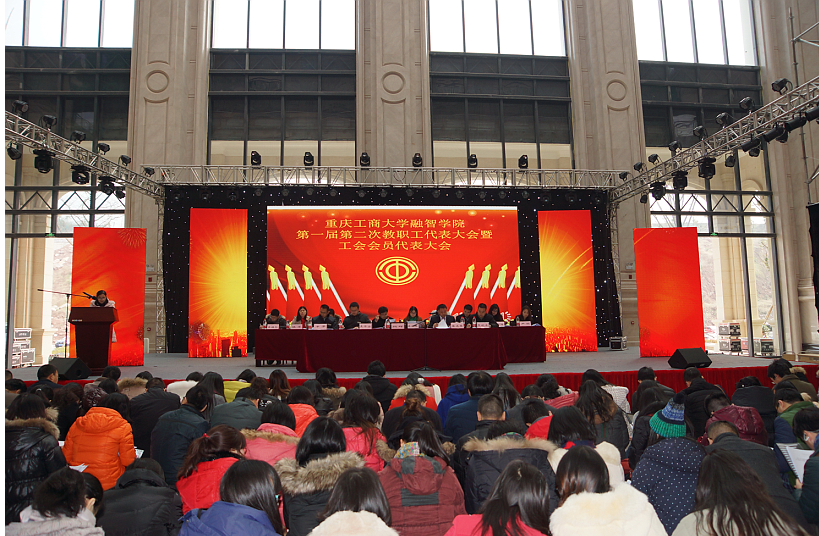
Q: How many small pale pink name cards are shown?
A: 10